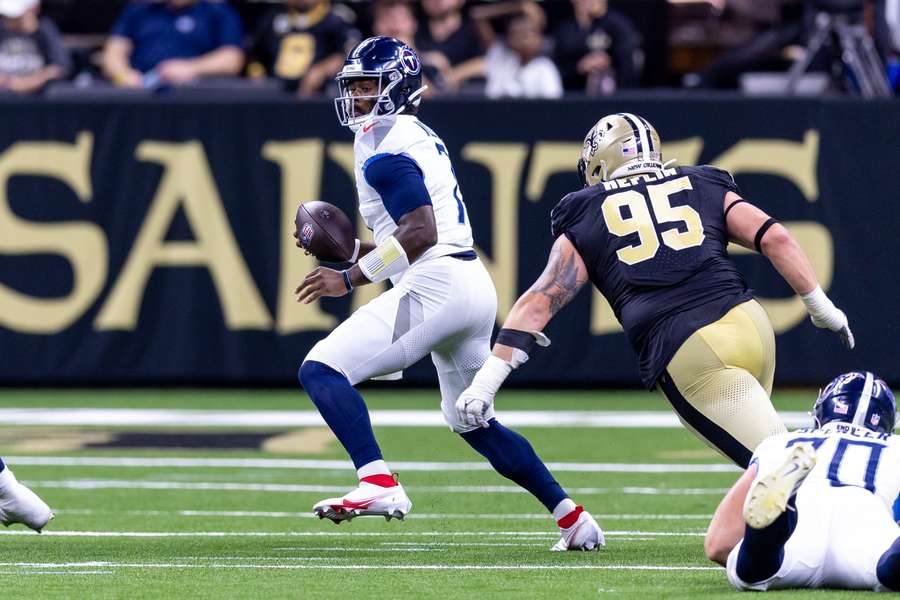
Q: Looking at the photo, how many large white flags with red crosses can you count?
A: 0